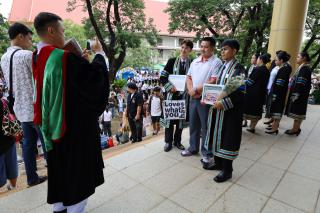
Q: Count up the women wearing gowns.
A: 4